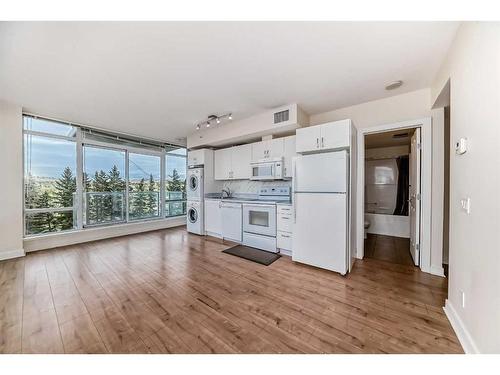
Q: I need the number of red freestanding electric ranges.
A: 0